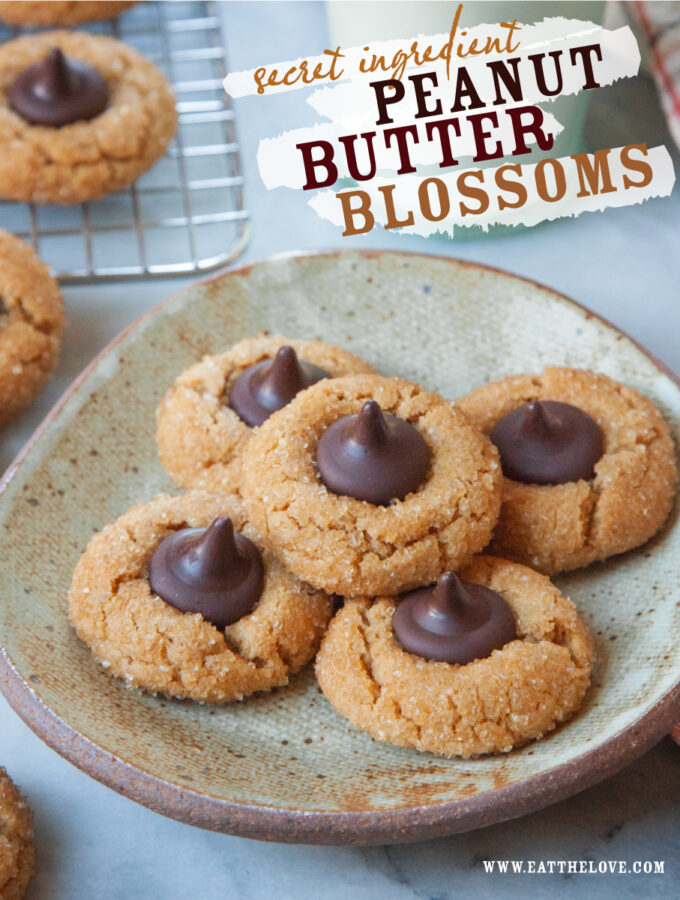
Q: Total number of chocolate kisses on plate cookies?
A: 5